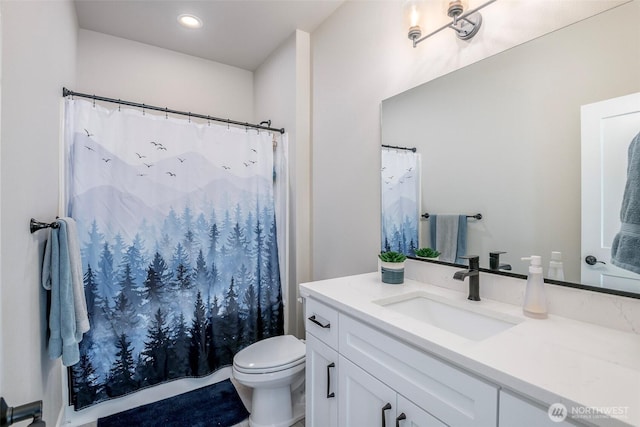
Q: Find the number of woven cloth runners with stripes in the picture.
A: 0